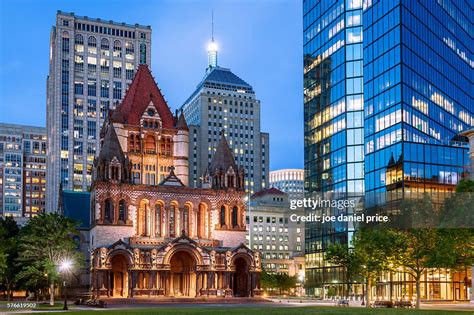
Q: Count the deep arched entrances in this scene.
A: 3